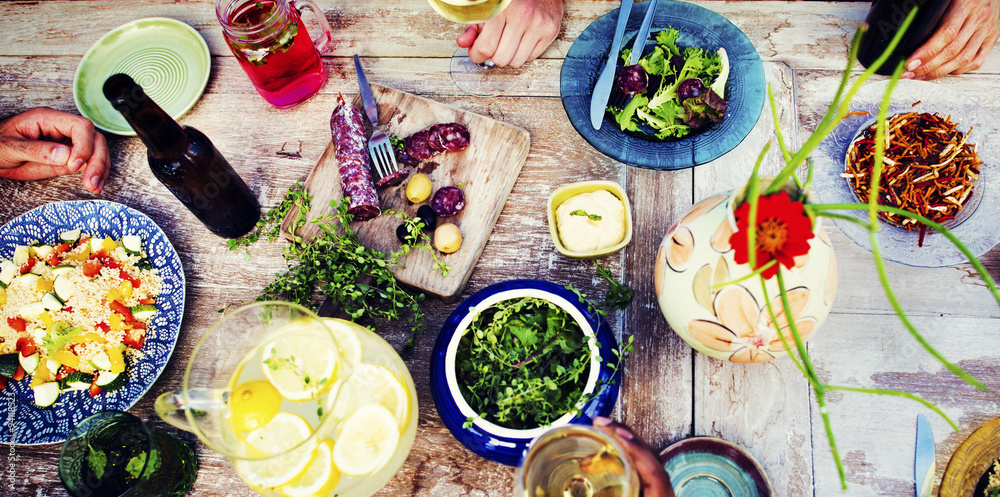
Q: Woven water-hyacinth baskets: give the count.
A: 0